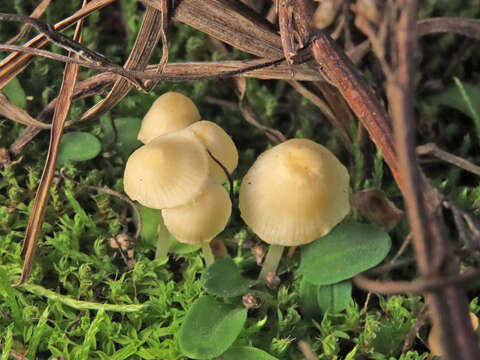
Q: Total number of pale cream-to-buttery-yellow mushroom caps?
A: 5